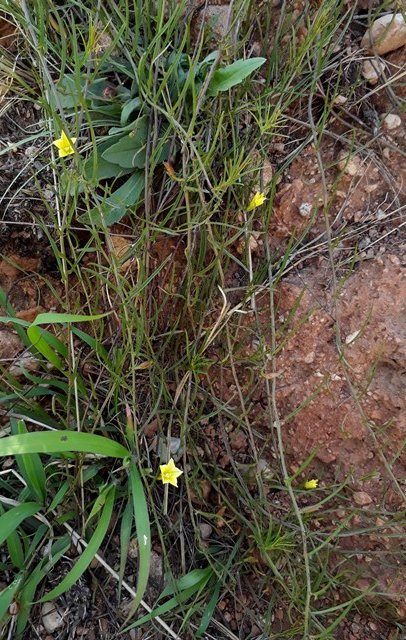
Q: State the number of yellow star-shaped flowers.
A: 4